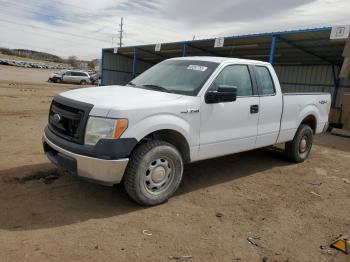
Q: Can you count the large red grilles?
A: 0